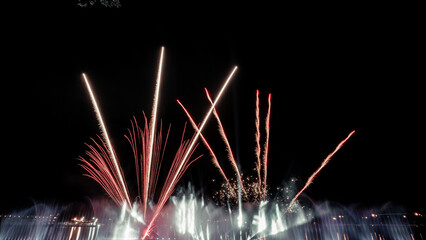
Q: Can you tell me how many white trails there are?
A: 3